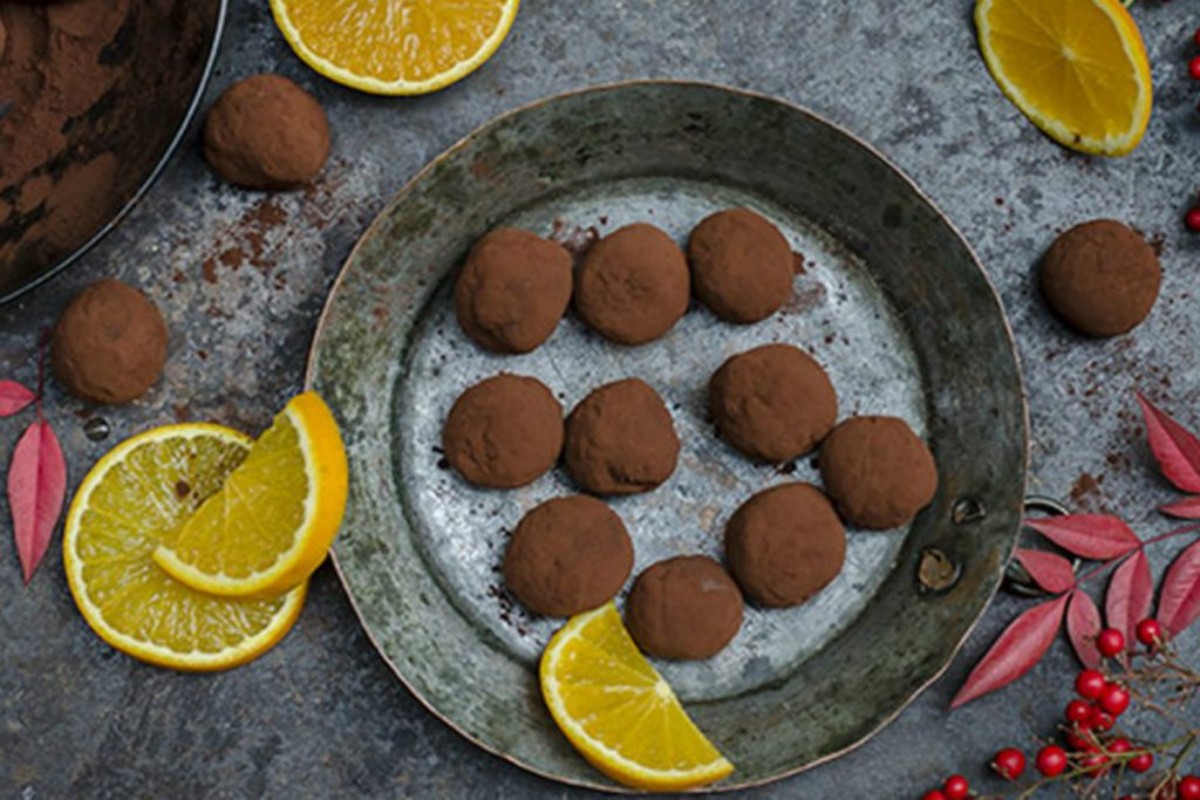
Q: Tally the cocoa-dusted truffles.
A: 13